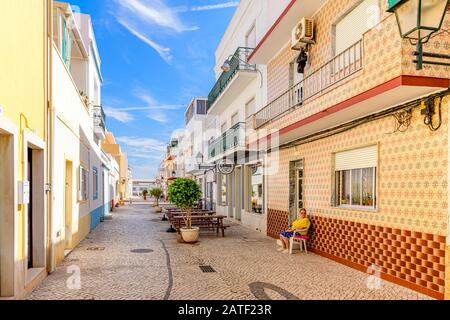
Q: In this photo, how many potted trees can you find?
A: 3